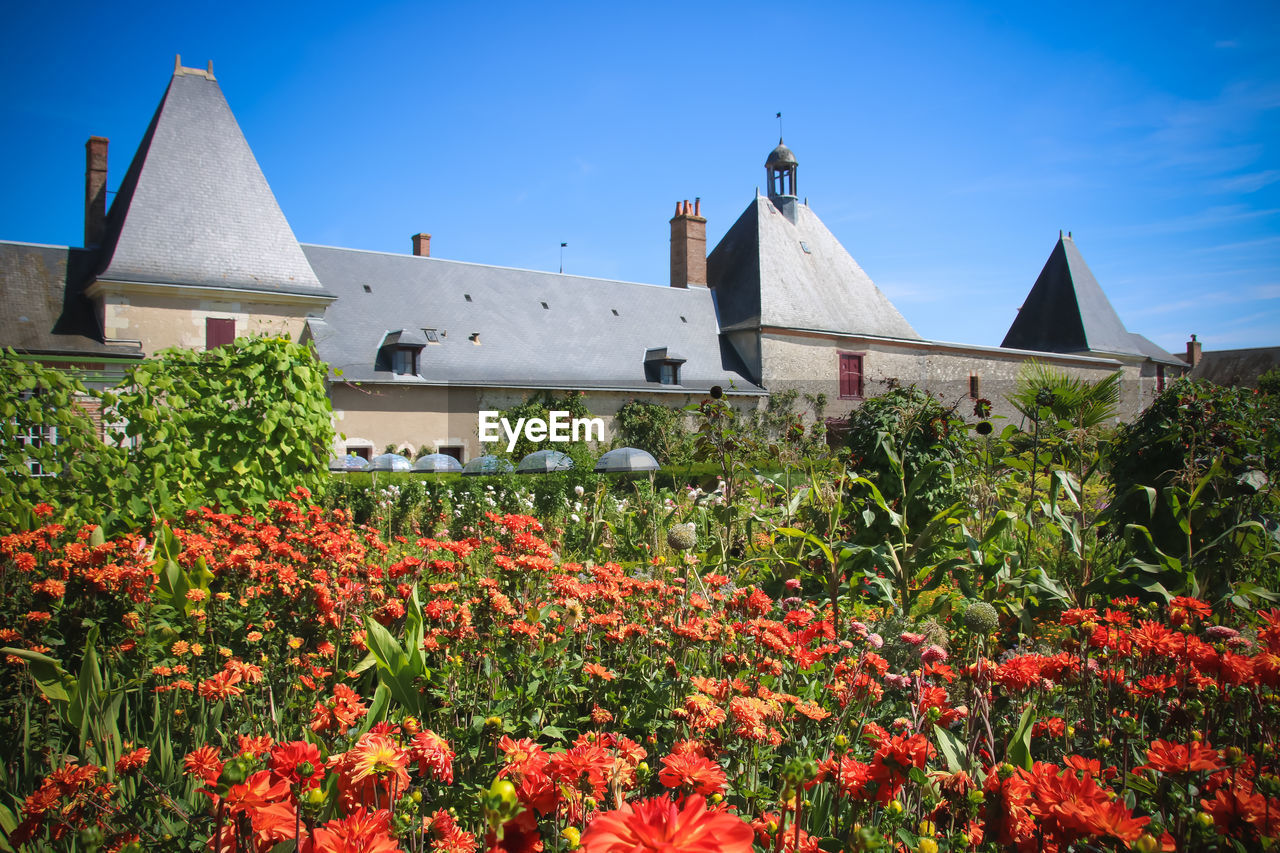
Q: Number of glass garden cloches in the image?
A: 6